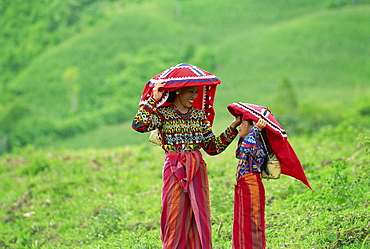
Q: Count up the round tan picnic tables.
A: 0